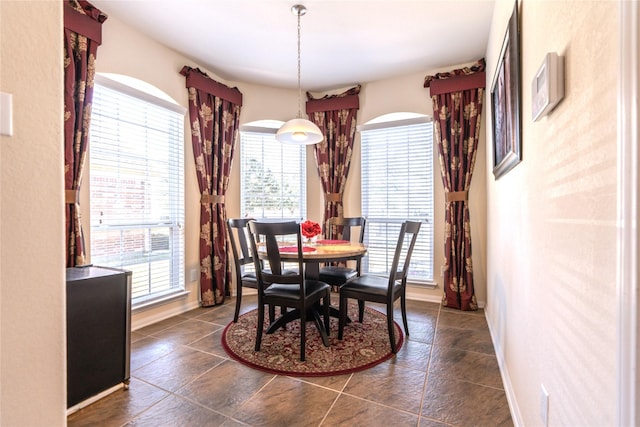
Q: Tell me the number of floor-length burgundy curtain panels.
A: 4